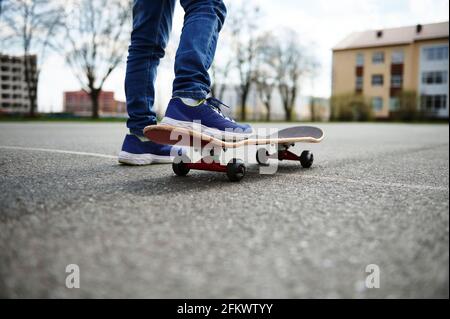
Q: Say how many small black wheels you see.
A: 4